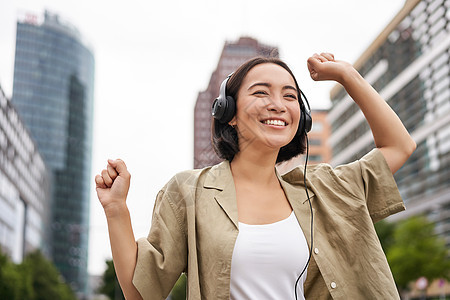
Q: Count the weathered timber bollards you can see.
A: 0